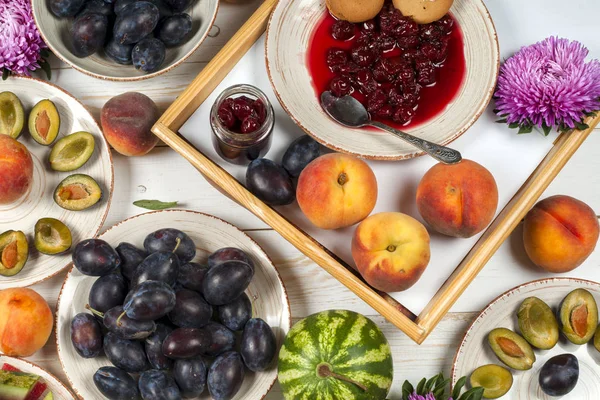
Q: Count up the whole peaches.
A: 7